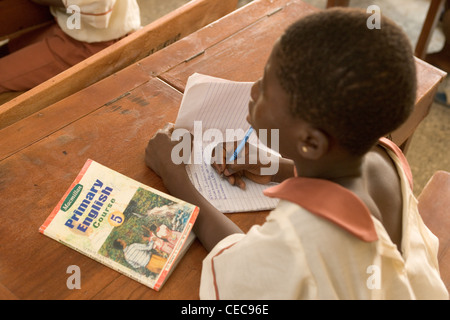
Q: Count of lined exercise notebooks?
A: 1